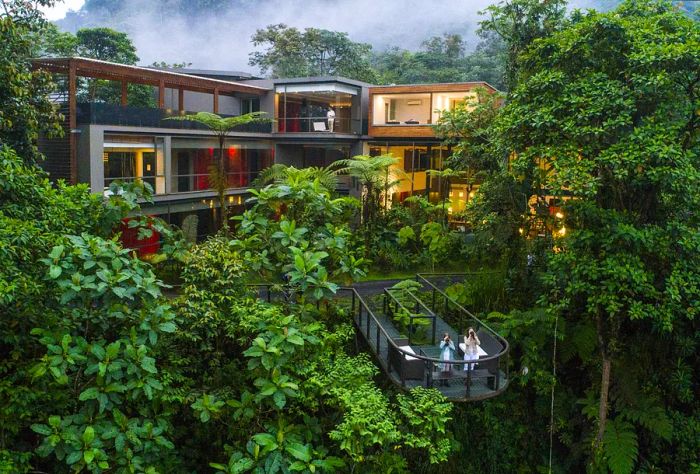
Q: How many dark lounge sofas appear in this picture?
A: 2